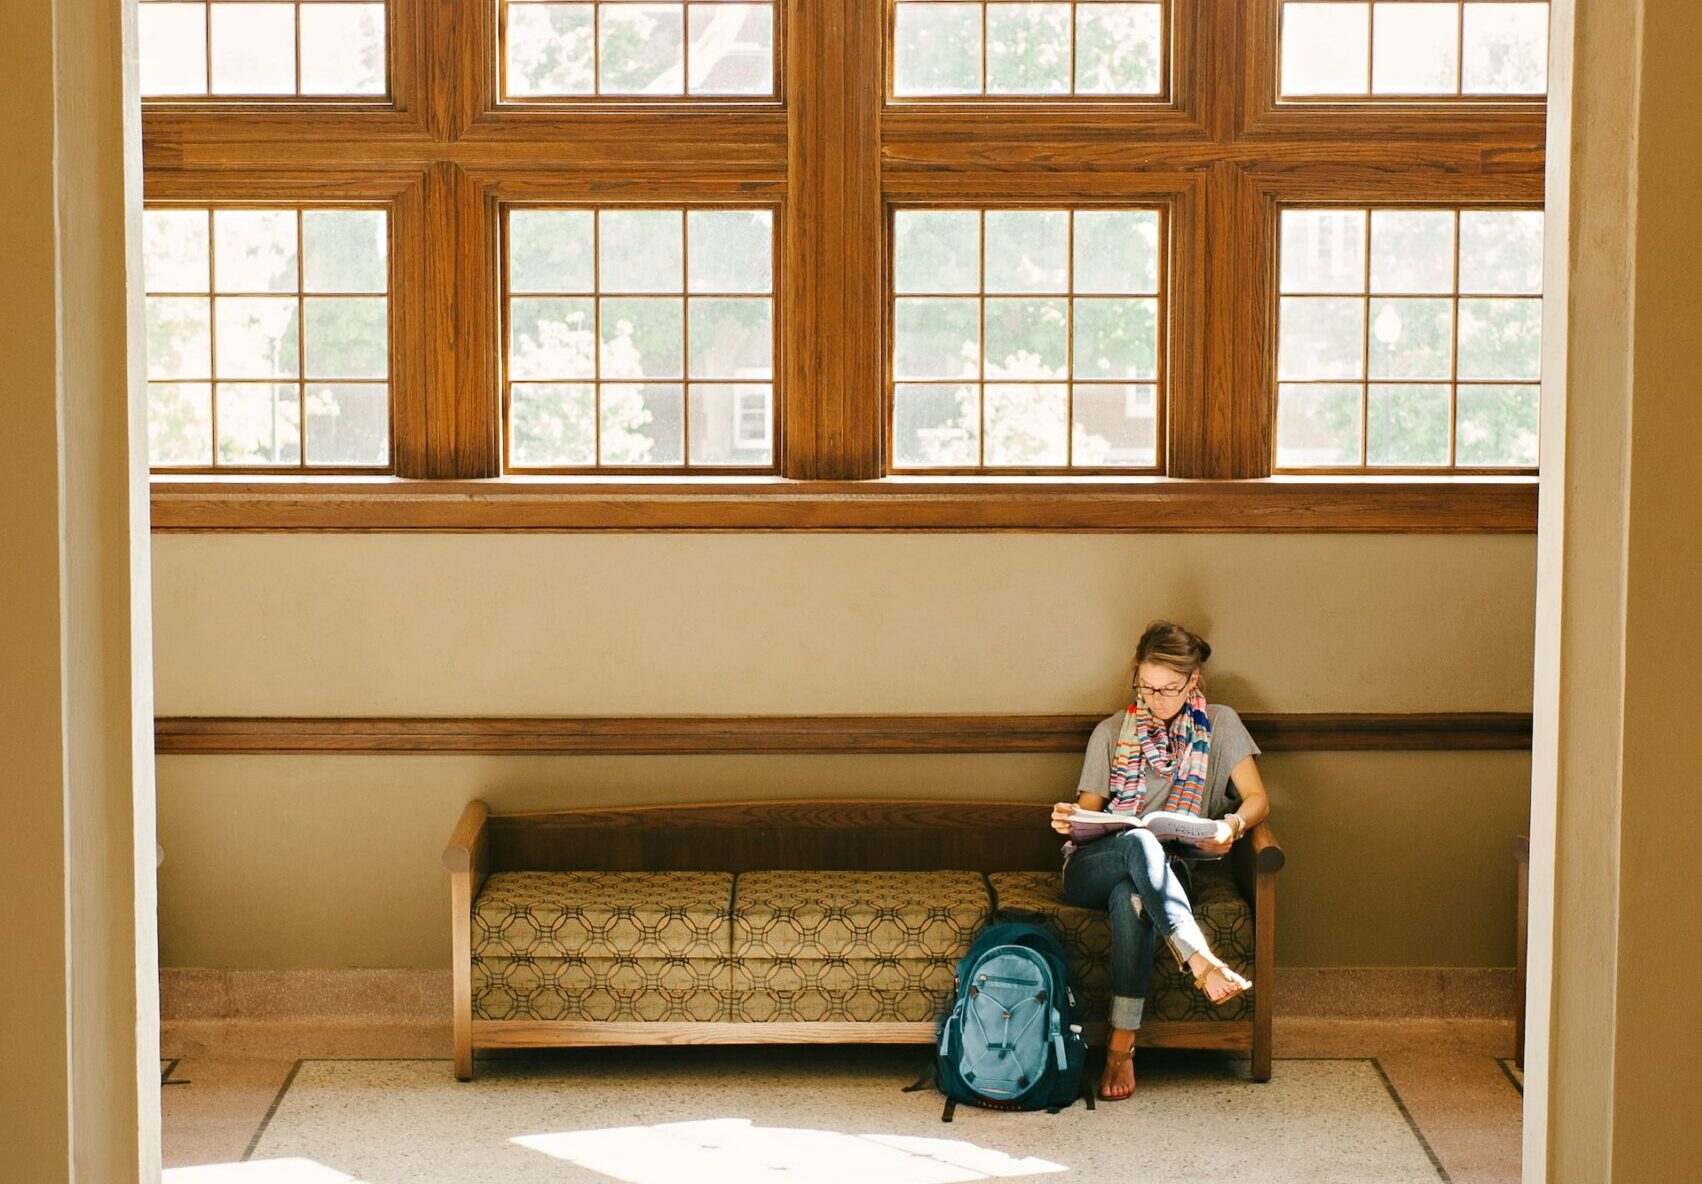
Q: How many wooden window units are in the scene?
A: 8